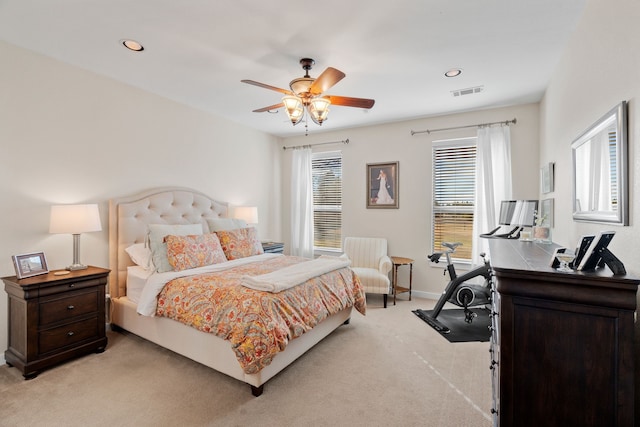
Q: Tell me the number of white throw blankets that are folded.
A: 1